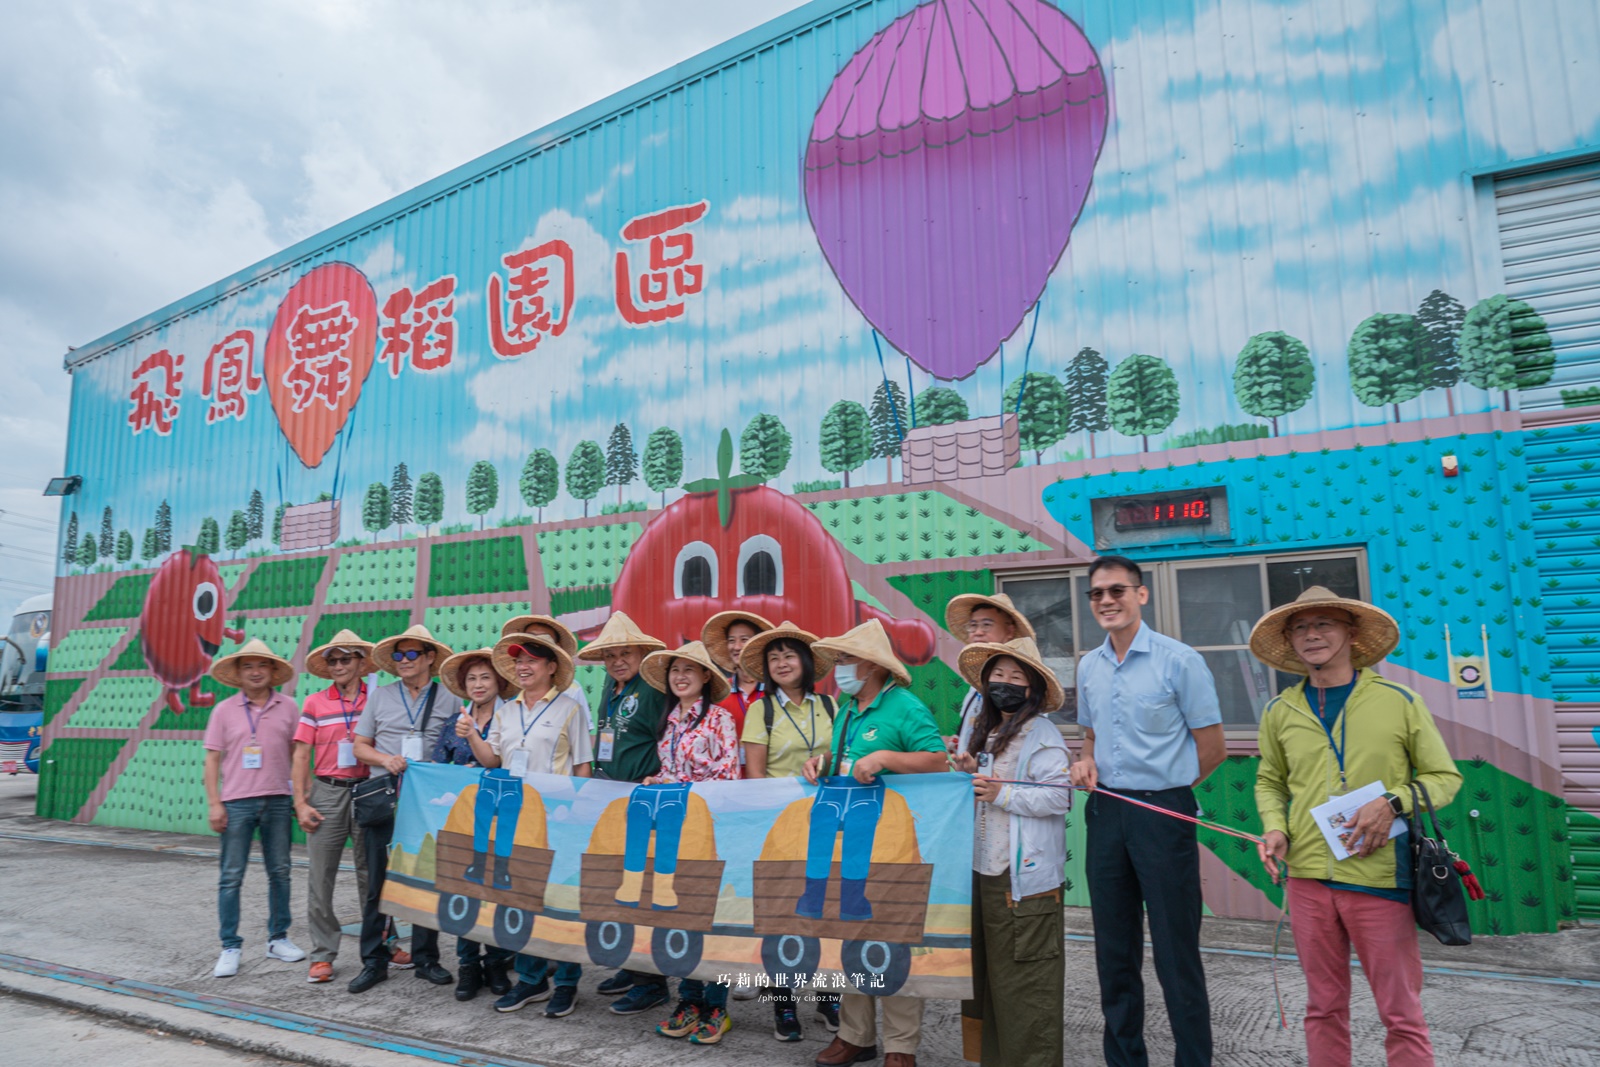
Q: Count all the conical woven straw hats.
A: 14